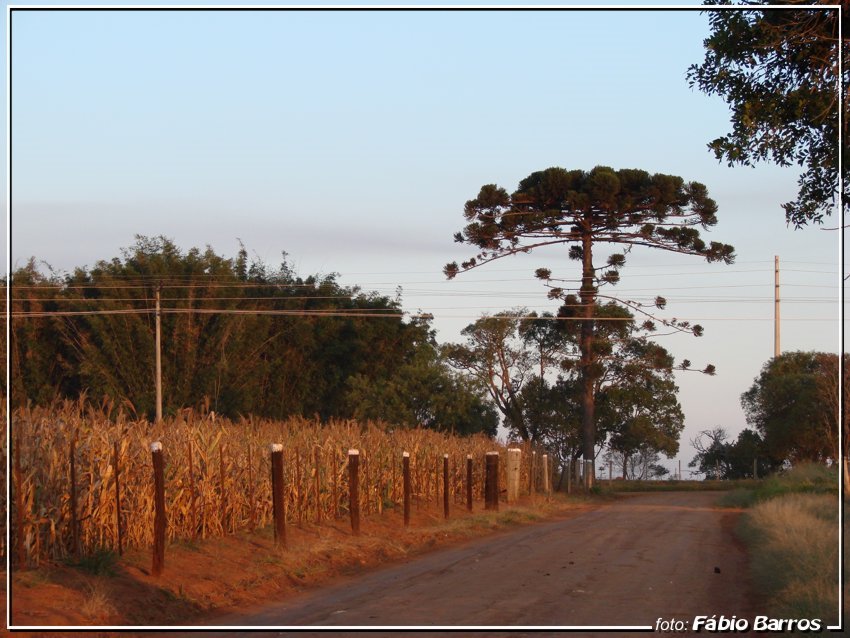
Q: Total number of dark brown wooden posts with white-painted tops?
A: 7